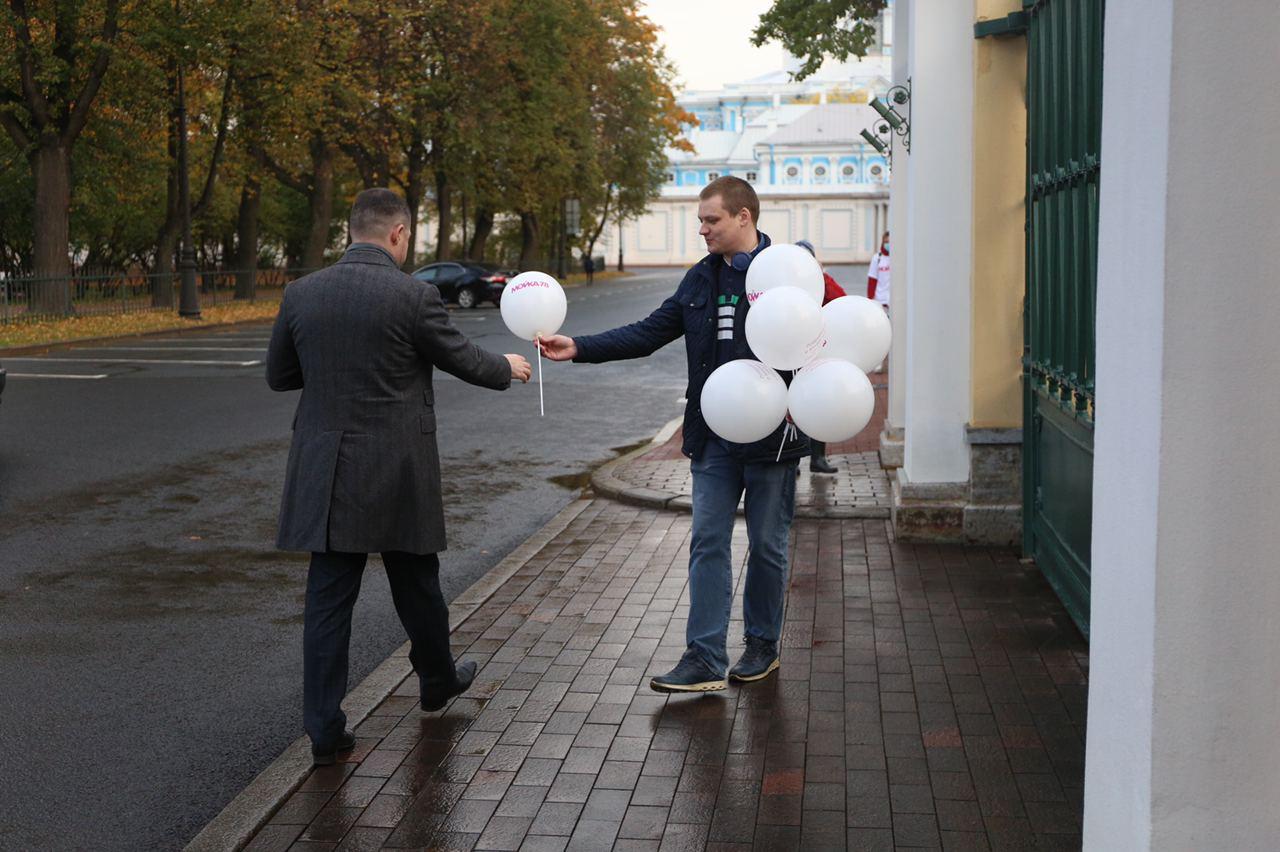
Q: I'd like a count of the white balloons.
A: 6